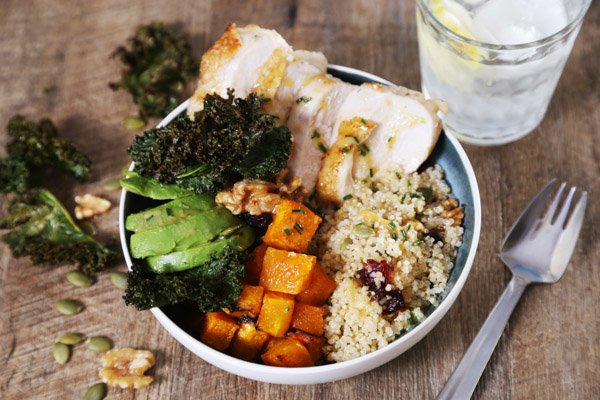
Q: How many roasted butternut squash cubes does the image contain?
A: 11